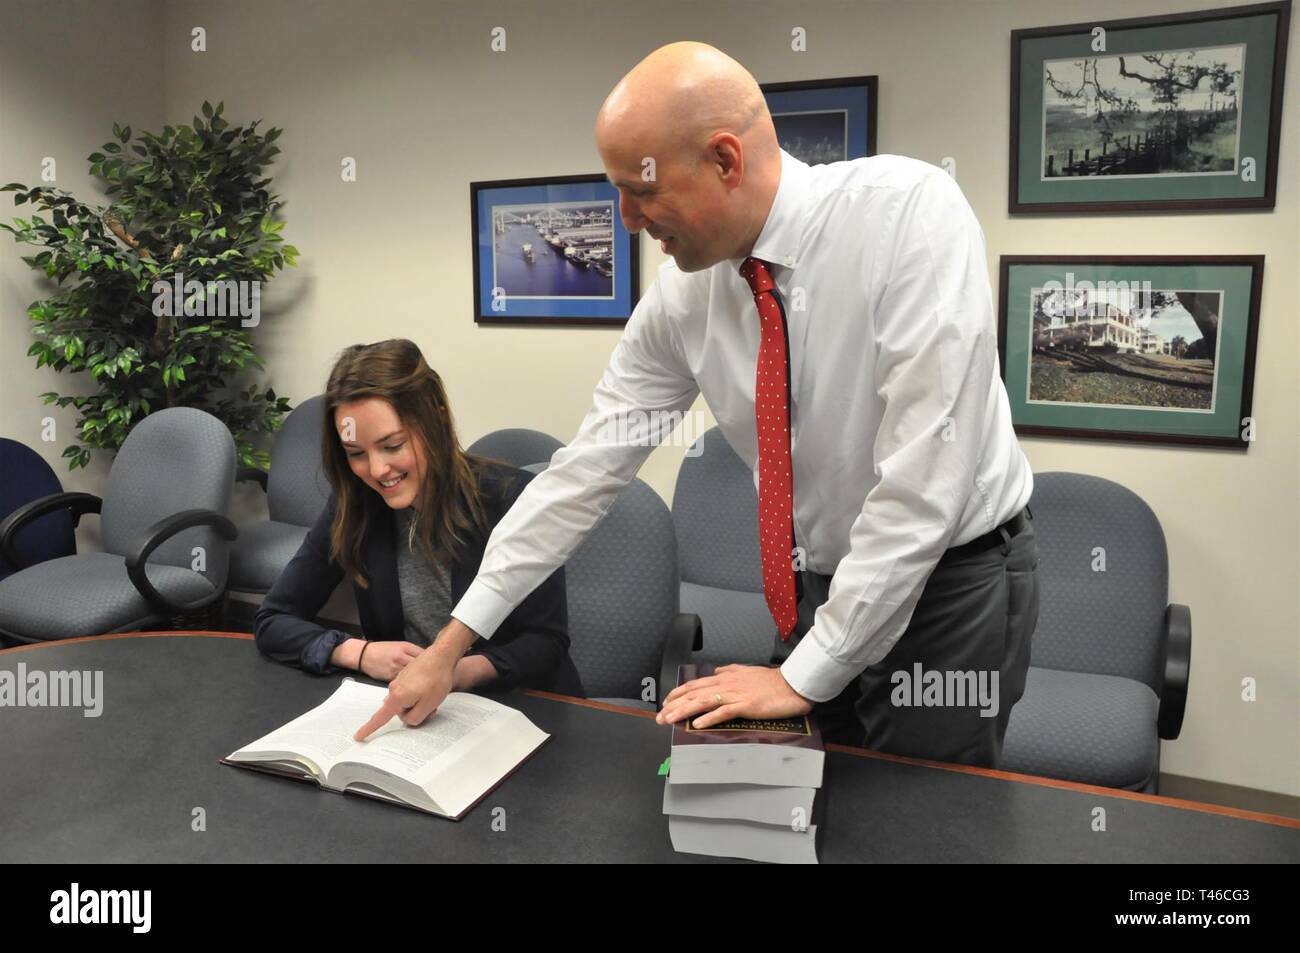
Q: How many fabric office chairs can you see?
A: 7